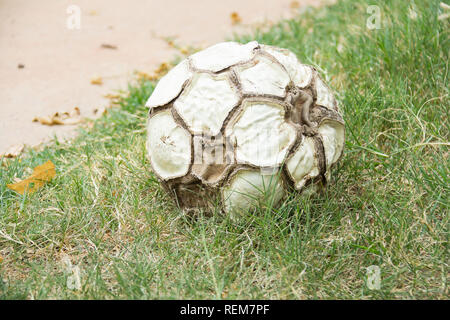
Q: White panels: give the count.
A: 11